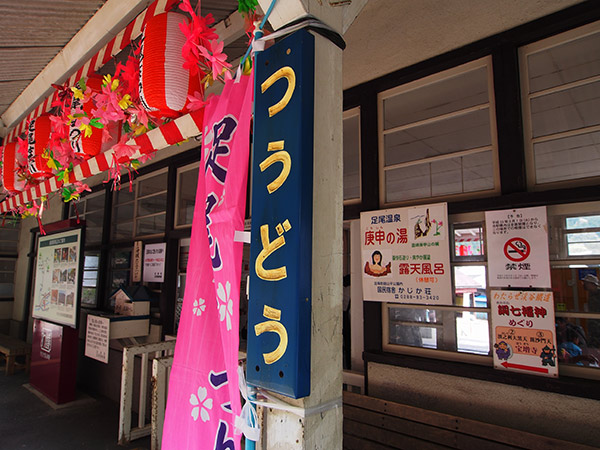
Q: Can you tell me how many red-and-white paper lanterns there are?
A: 4